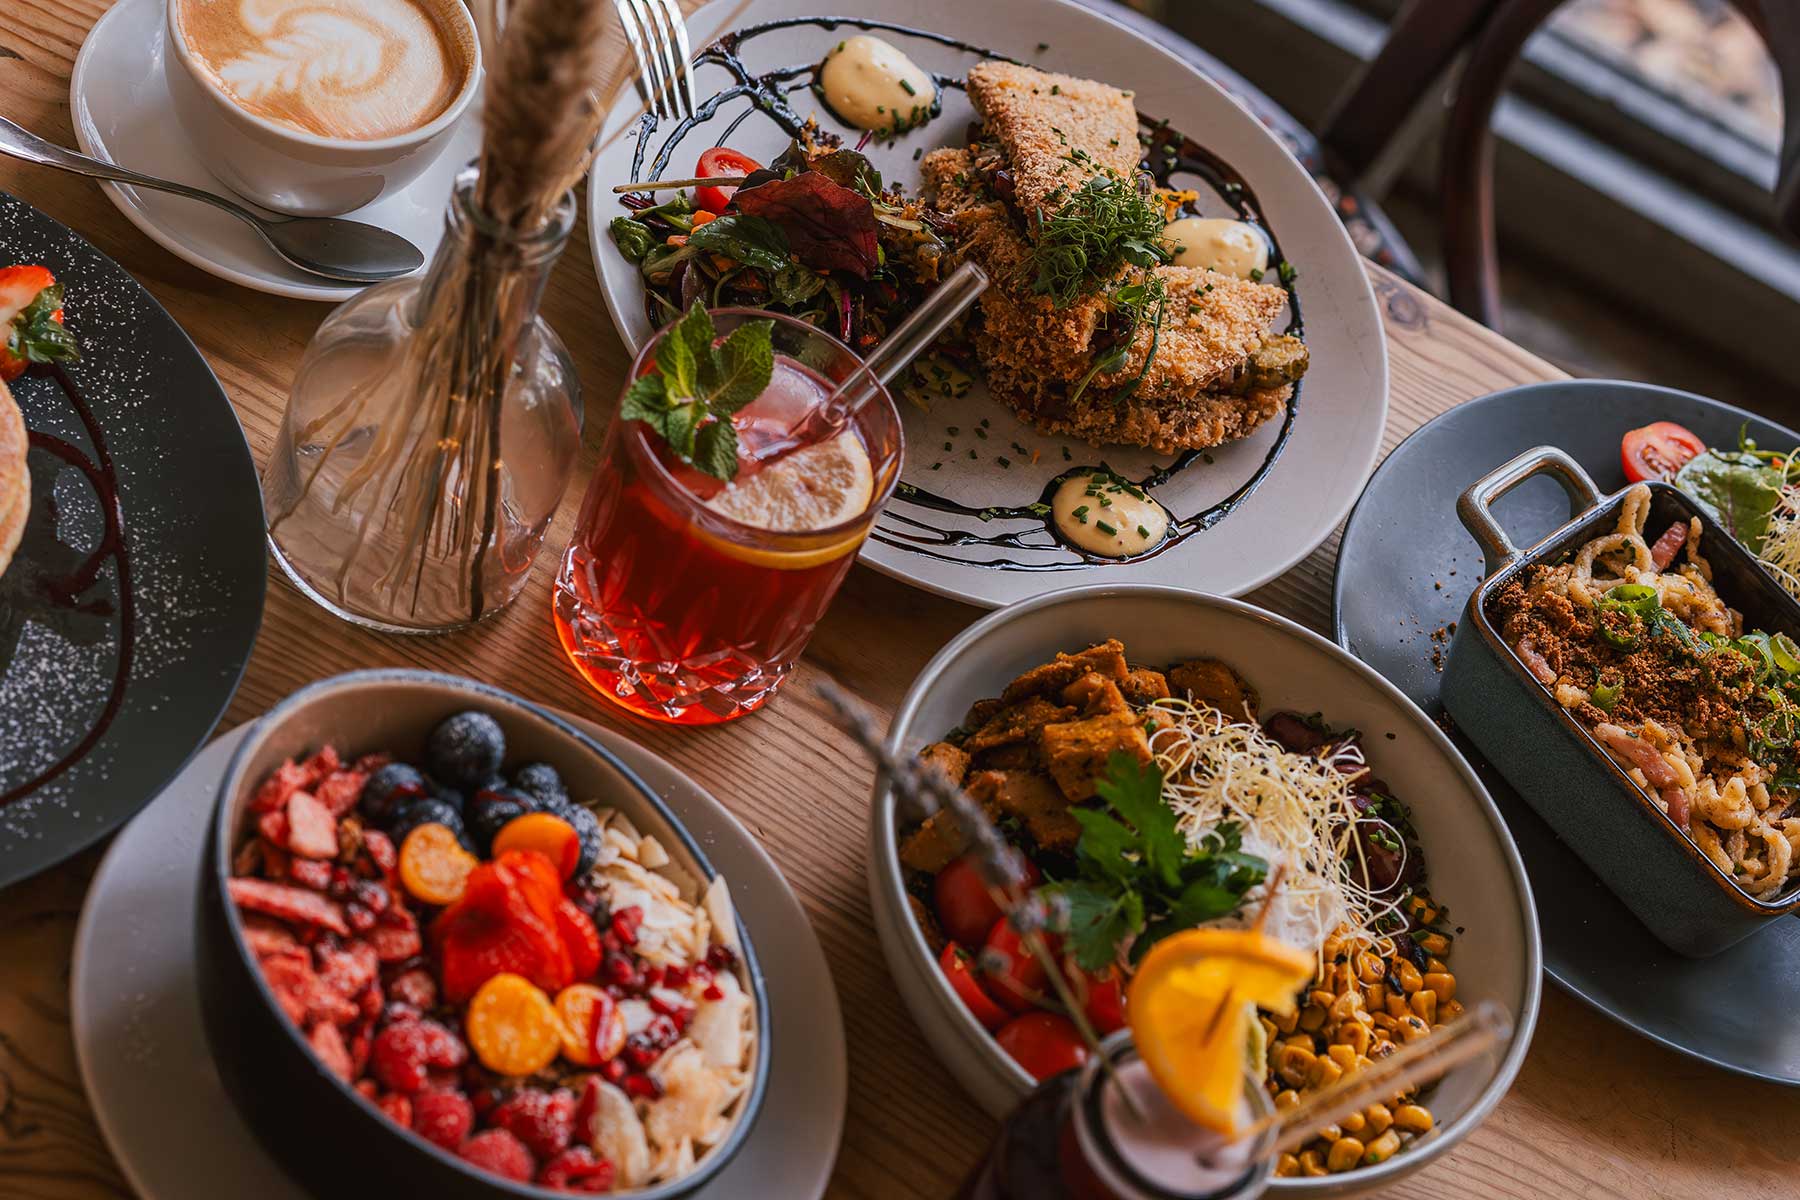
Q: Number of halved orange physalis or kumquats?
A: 4